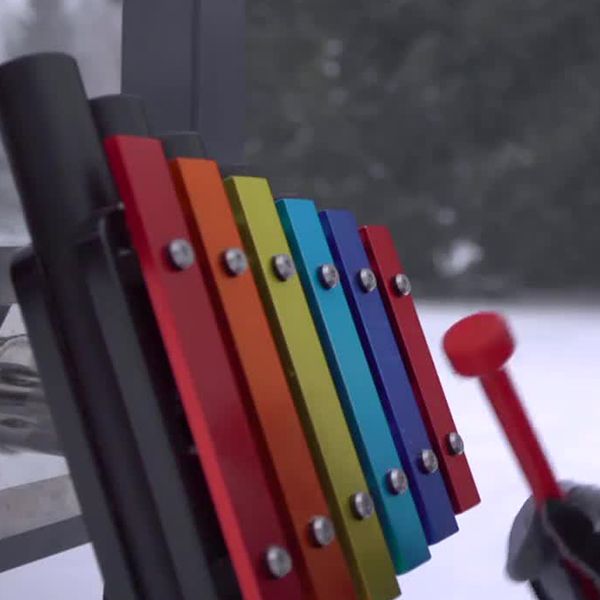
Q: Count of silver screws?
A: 12